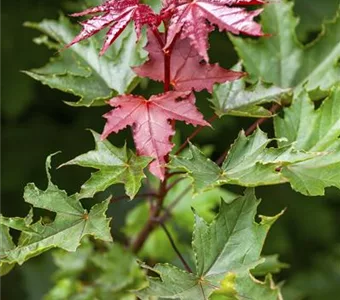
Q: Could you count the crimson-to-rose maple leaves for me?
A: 4